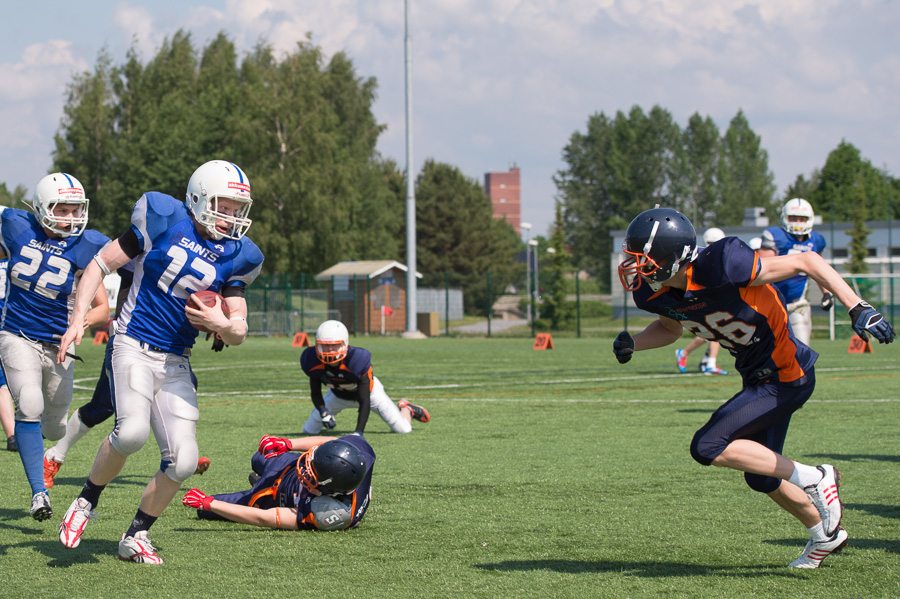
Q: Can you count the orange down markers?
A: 4